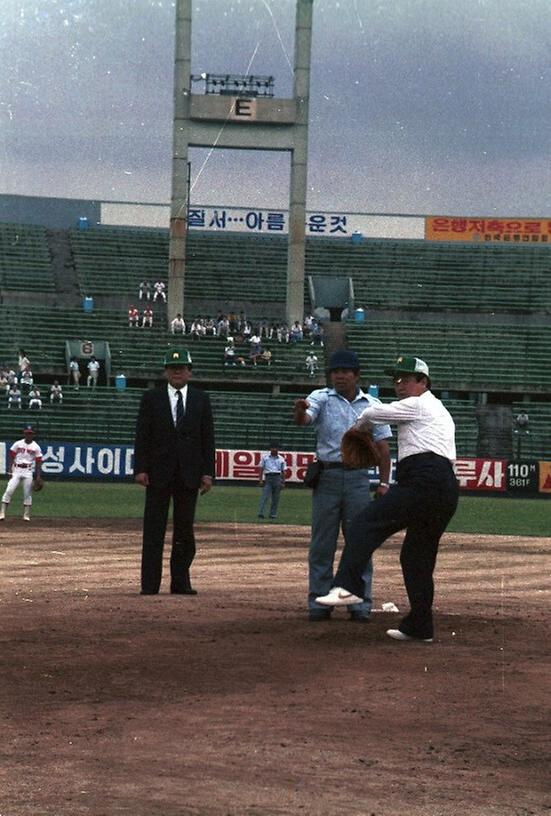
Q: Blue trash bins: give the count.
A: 6